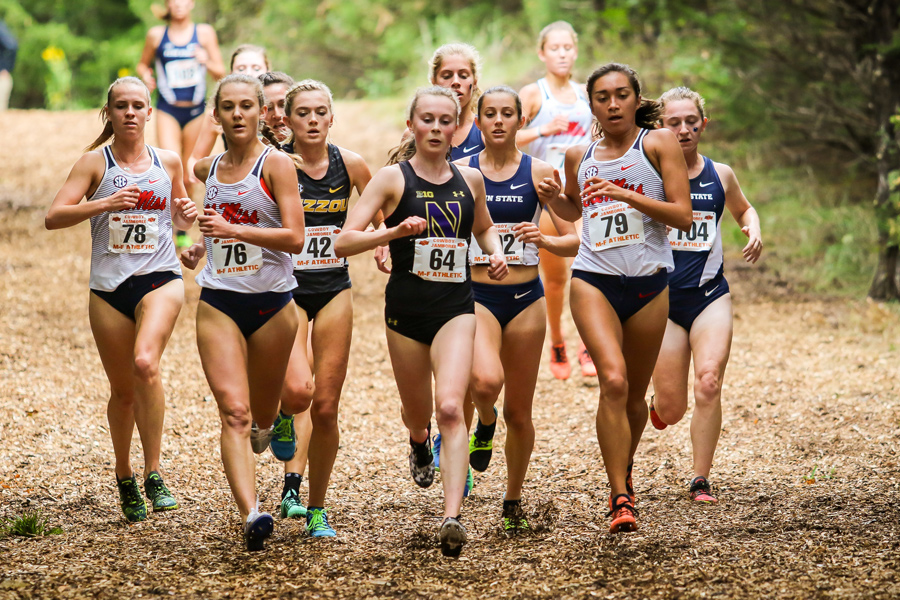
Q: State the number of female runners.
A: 12